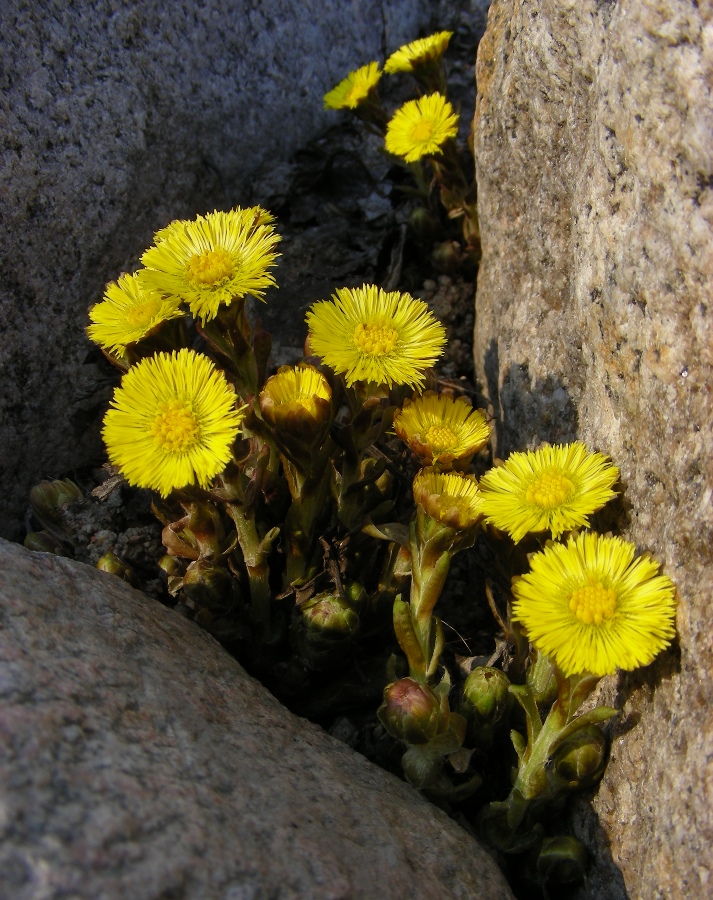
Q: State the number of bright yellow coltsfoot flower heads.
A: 12